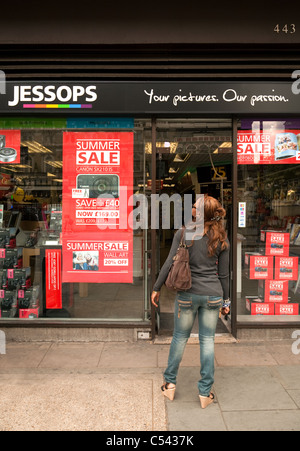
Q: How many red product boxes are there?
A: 6